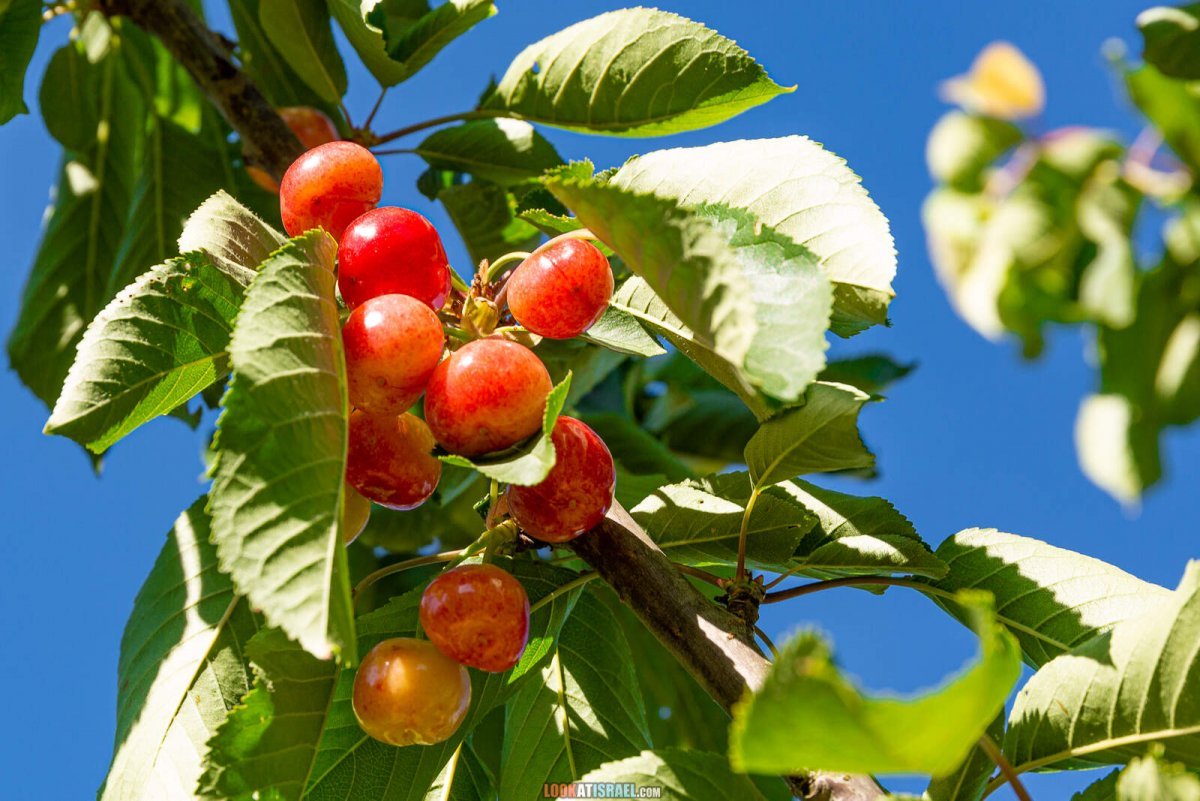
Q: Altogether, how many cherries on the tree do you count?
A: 11